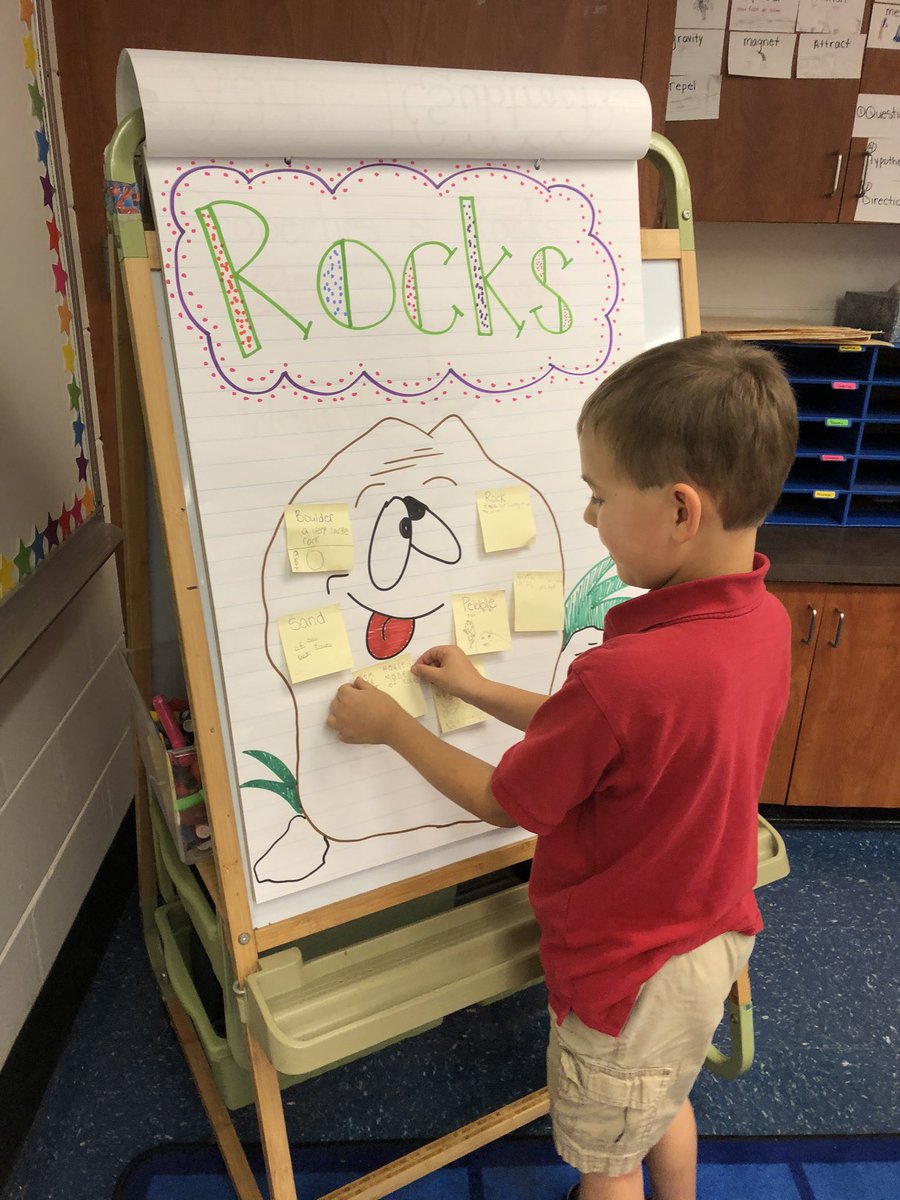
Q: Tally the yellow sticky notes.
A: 7